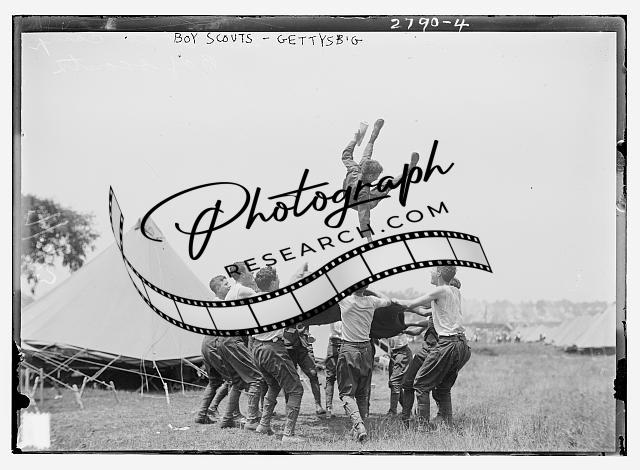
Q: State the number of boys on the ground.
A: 9